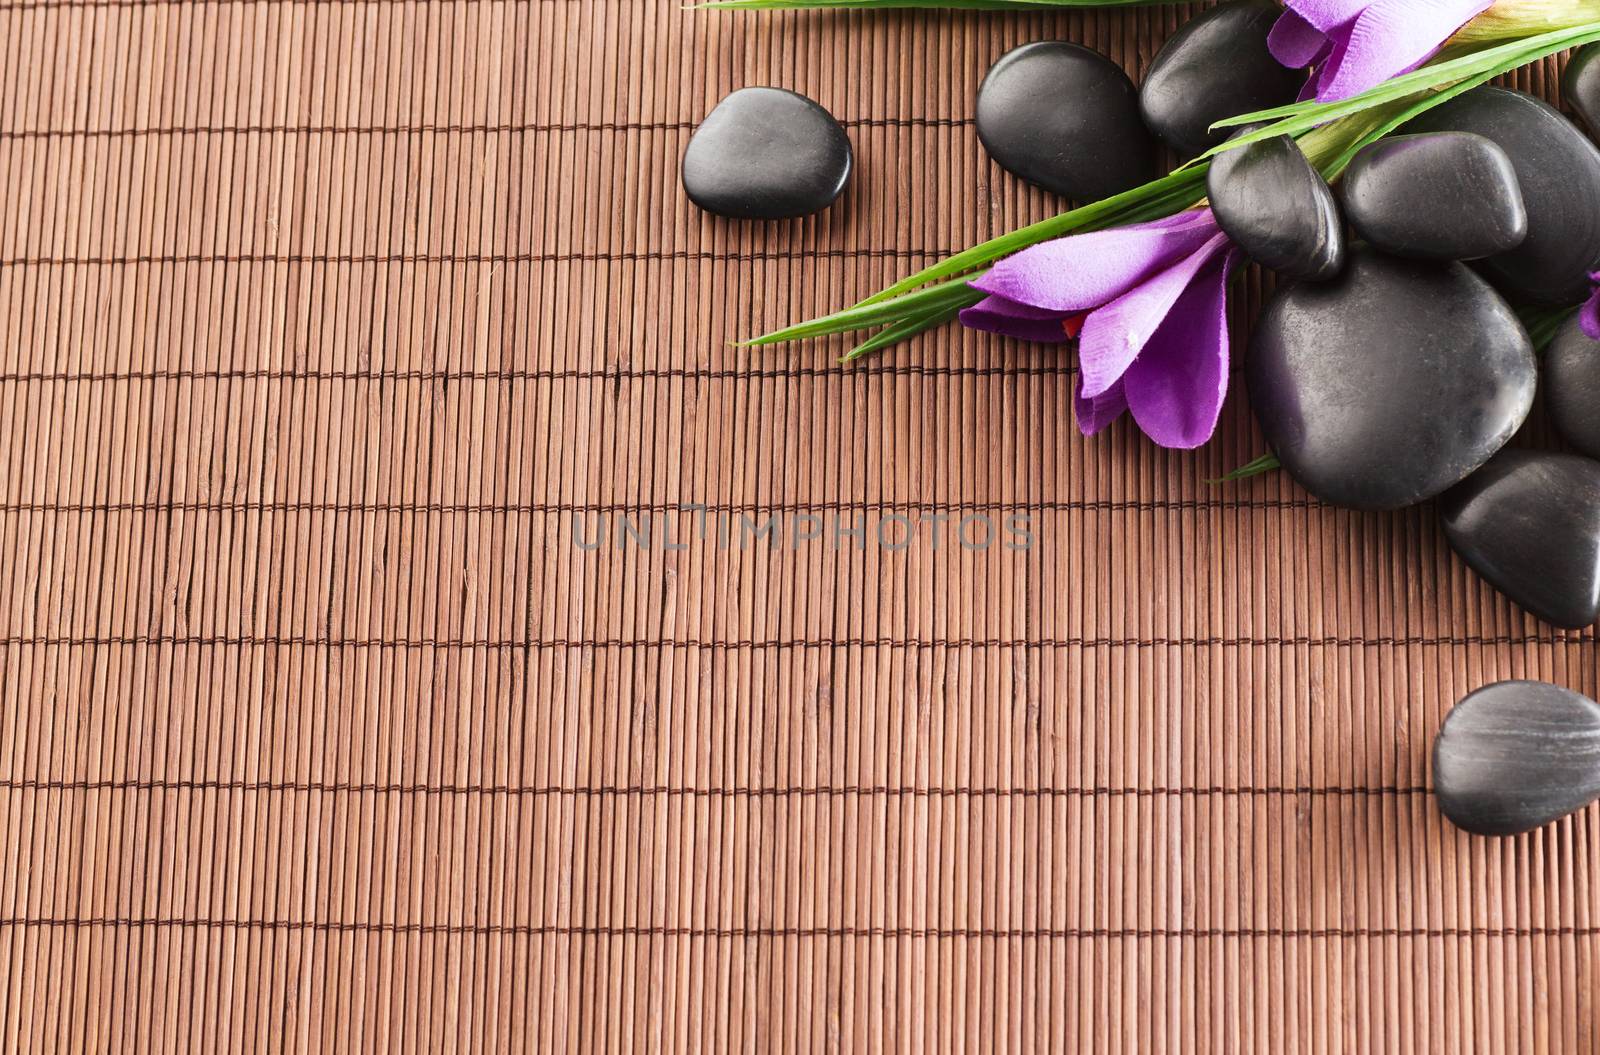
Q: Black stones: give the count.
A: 11